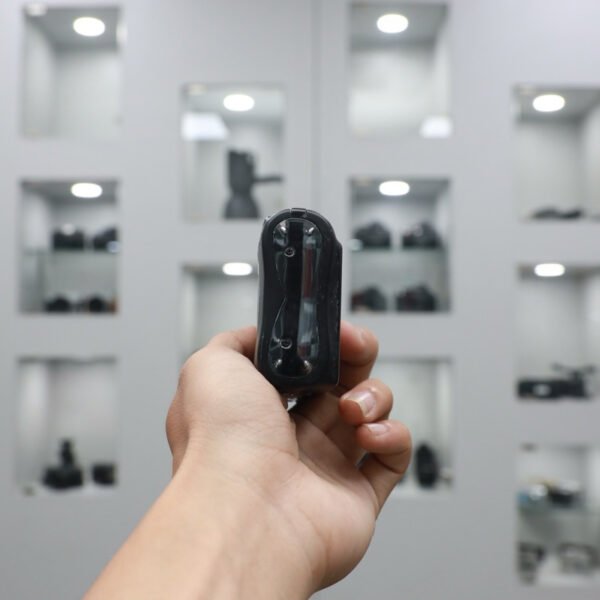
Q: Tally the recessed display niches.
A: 11